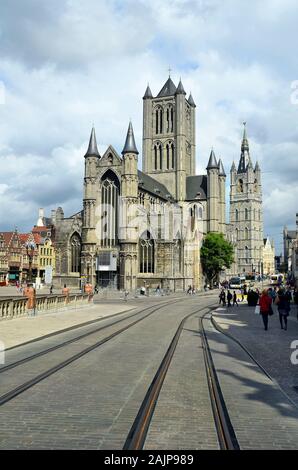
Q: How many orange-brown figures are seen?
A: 3